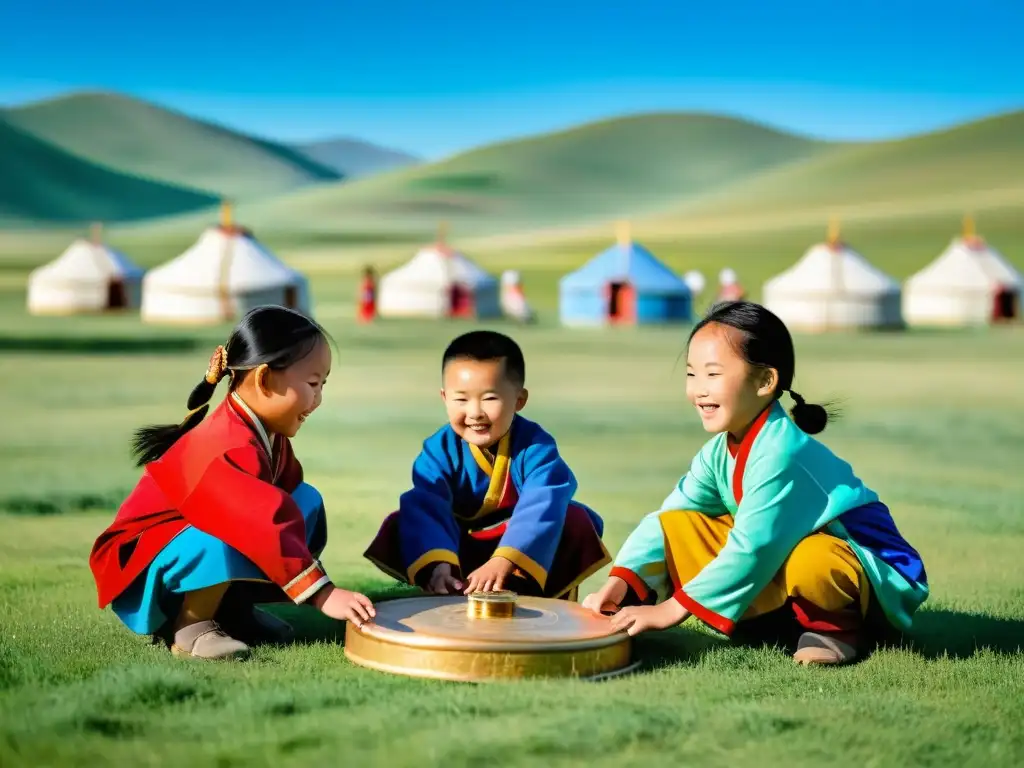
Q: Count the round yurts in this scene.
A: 6